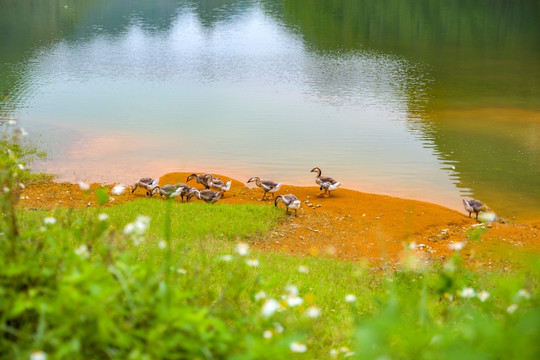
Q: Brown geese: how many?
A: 10